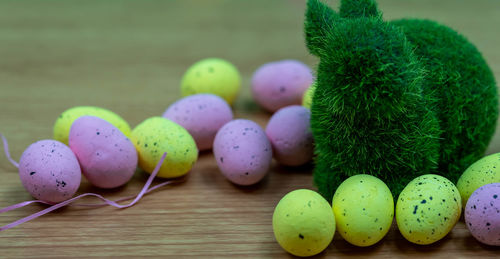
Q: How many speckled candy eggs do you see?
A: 15